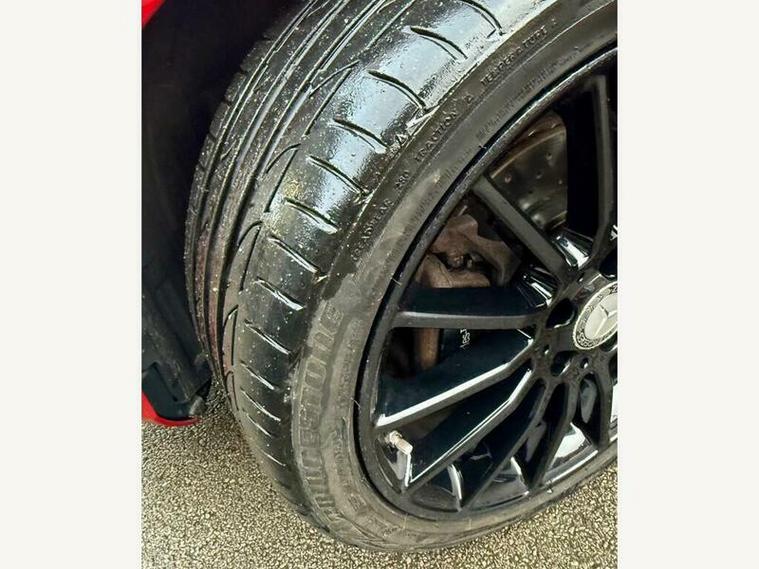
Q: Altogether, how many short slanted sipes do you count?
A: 13